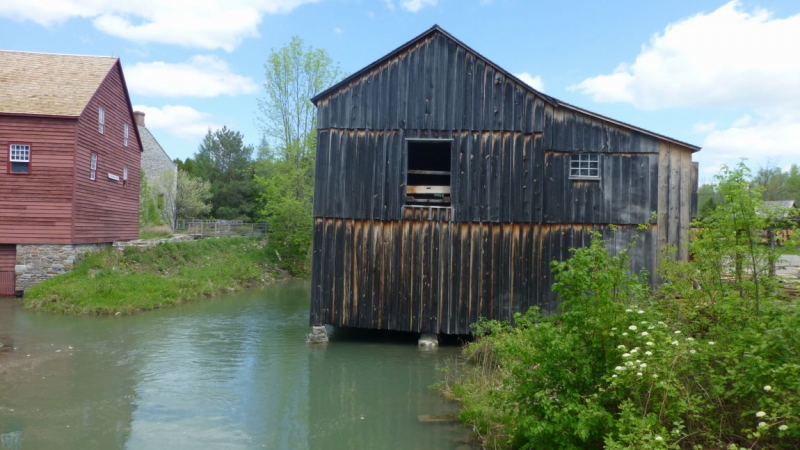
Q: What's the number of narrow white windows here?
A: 4